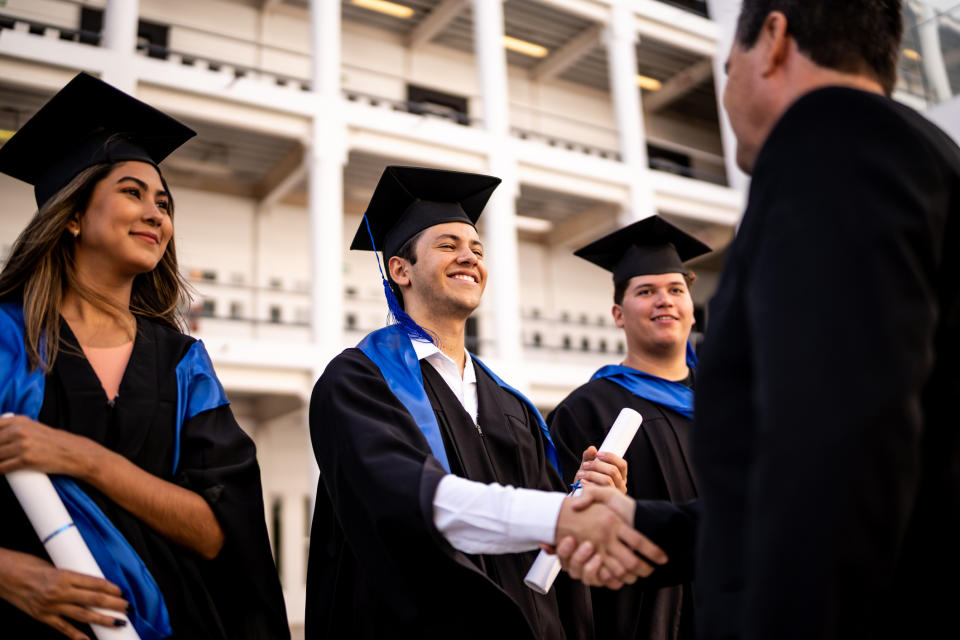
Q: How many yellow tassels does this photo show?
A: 0